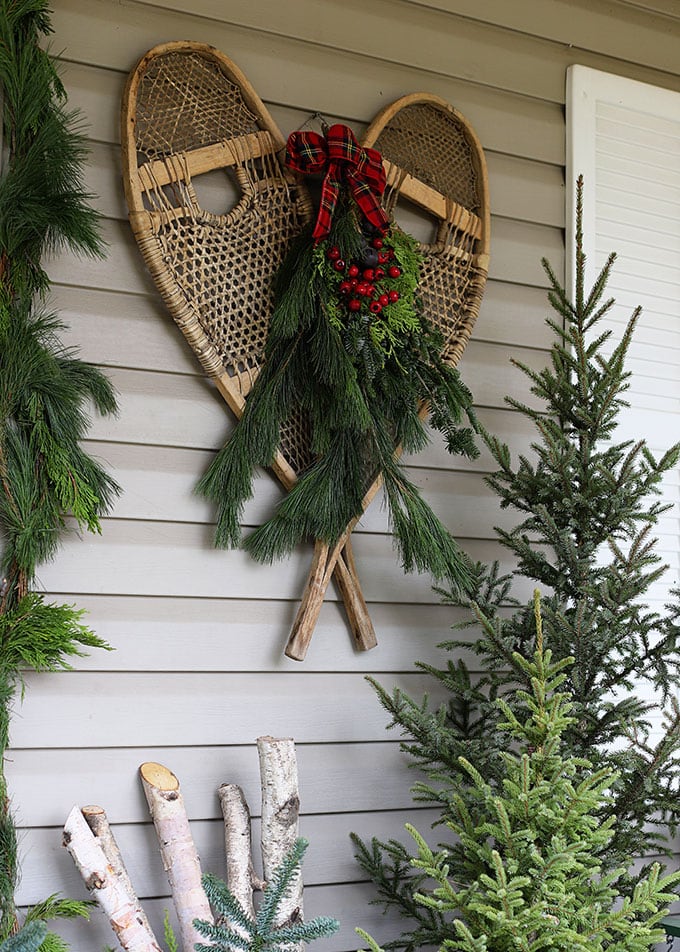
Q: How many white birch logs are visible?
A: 5